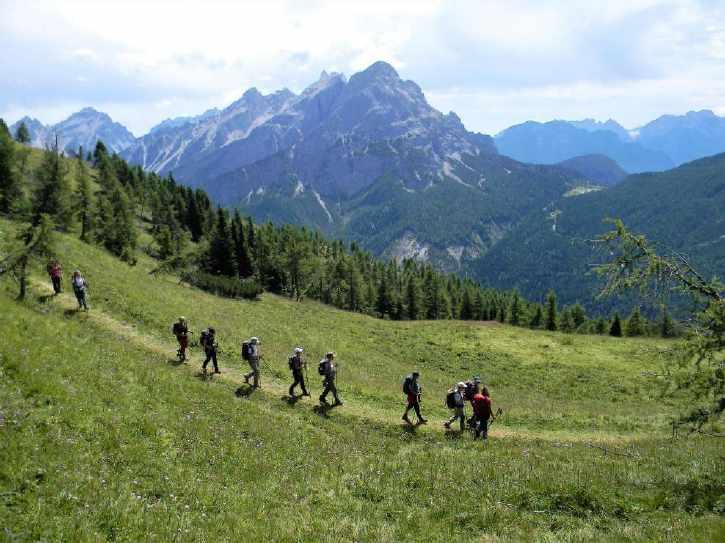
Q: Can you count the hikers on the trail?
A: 11